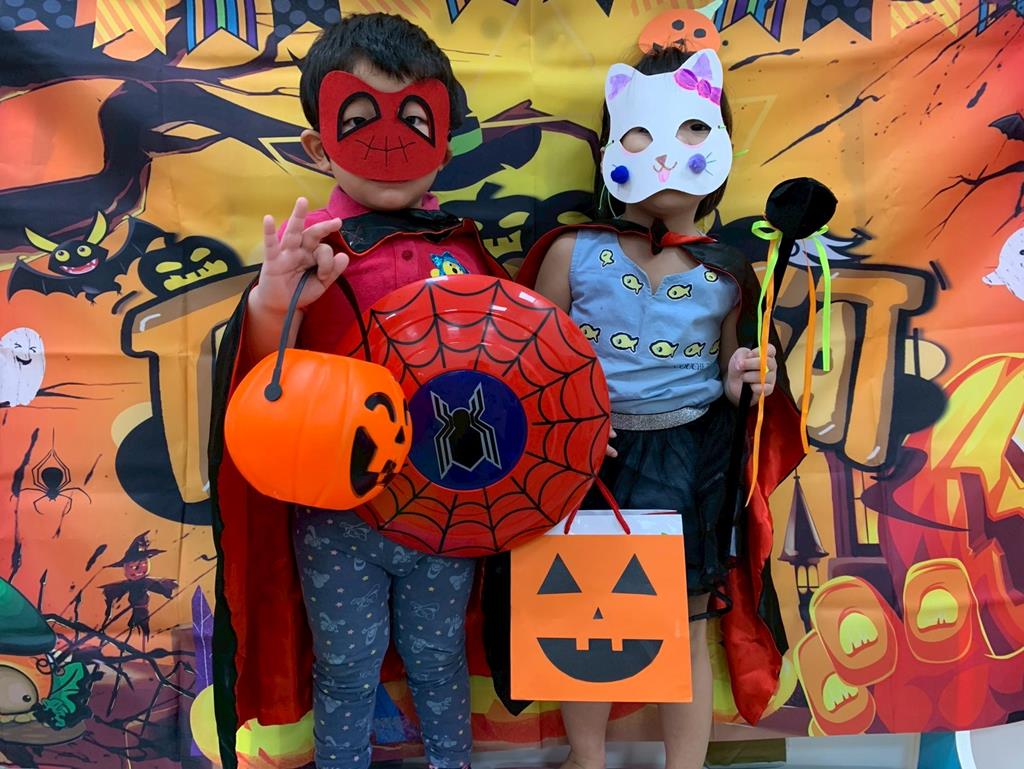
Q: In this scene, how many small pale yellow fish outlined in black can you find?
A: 9